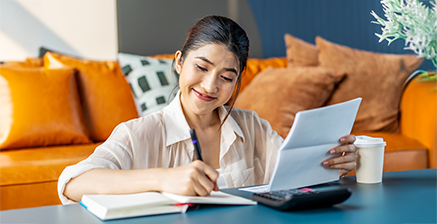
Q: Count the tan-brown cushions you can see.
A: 3